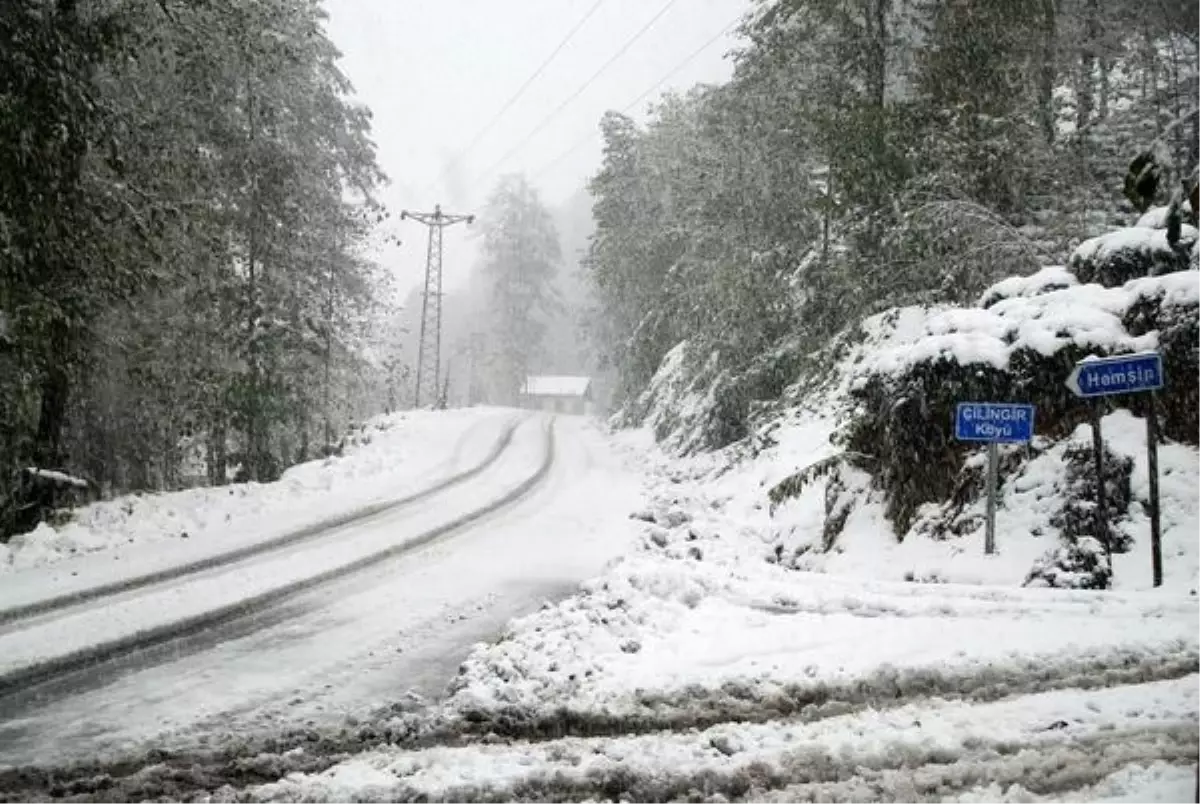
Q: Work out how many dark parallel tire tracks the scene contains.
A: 2